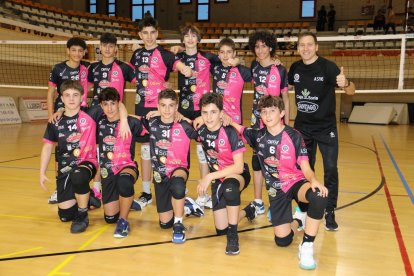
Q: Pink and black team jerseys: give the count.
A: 11